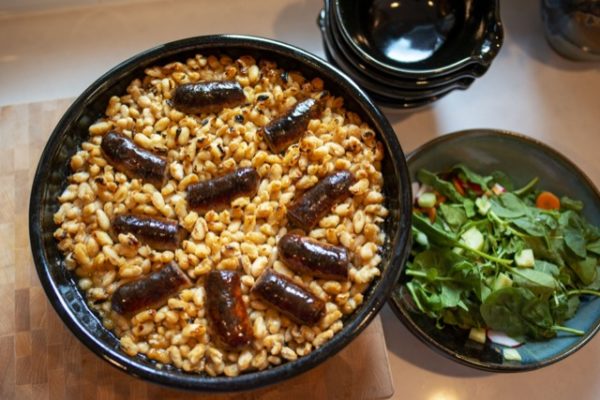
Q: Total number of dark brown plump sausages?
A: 10